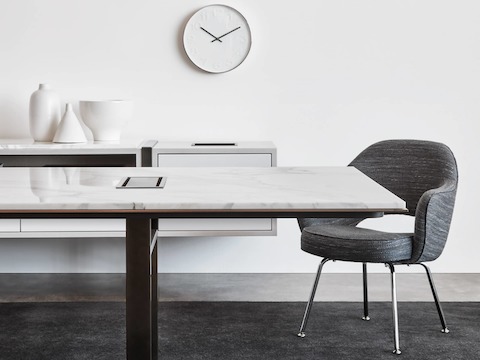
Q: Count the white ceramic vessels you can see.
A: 3